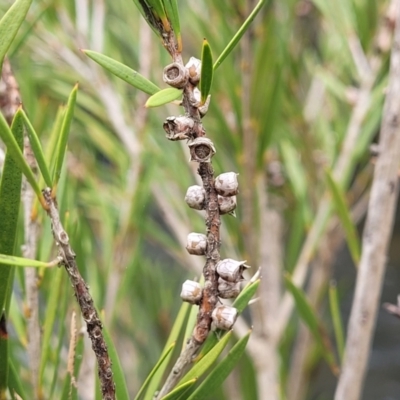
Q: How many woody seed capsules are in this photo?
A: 13